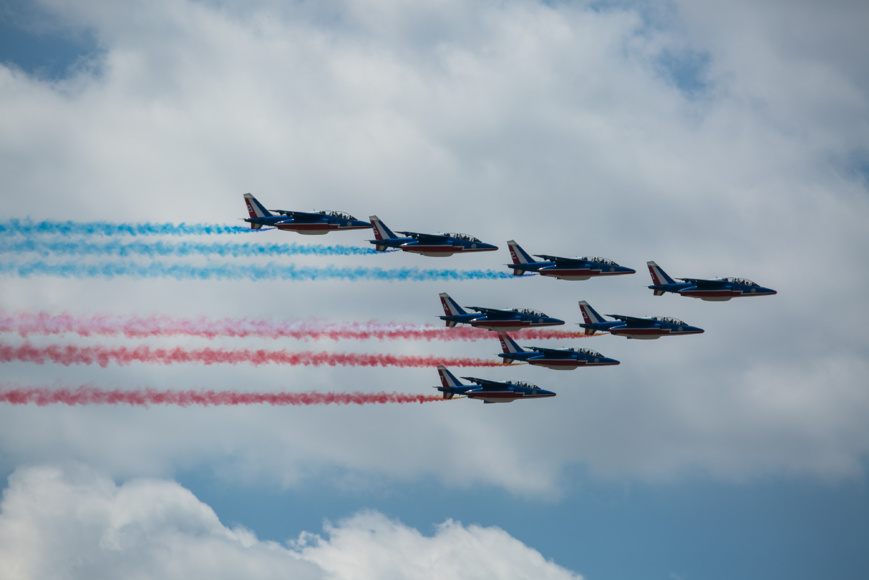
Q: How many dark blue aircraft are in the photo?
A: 8